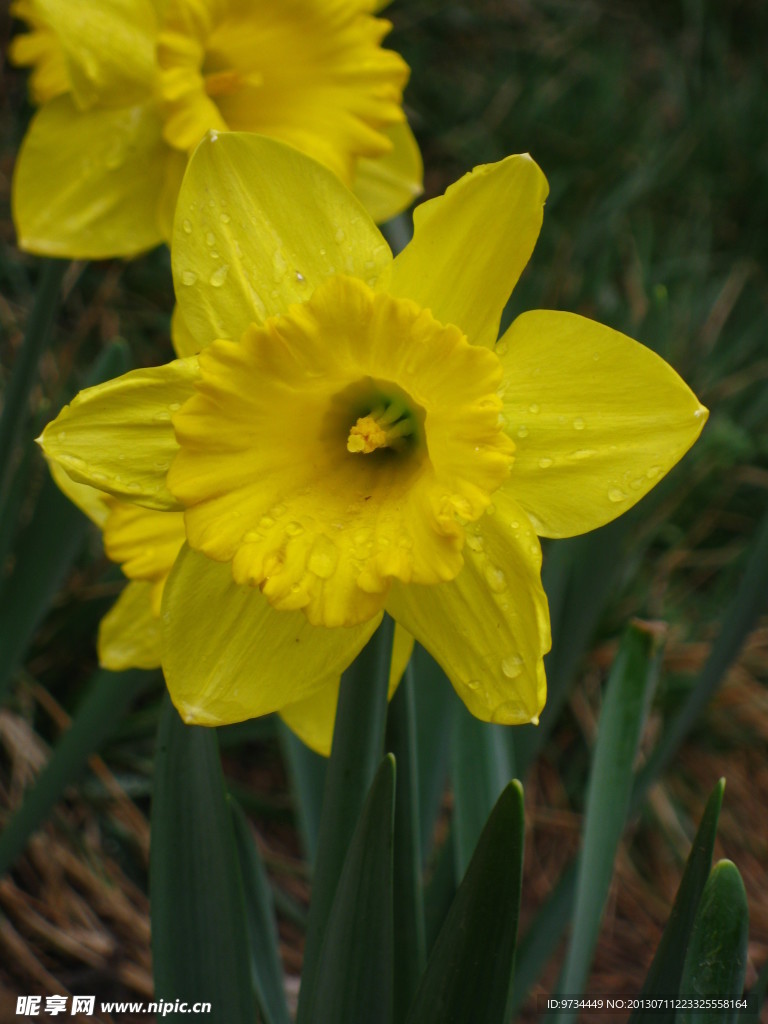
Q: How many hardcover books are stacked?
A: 0